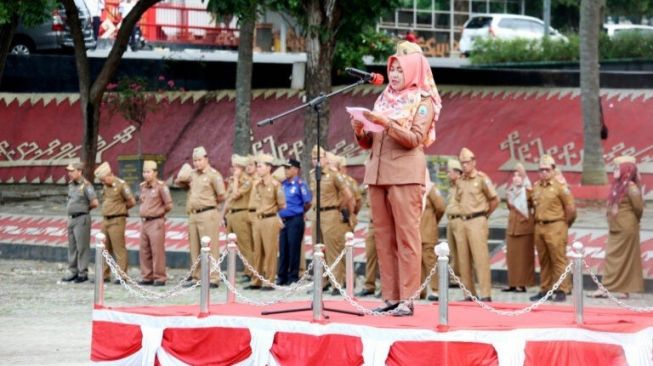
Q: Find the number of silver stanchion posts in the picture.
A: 7